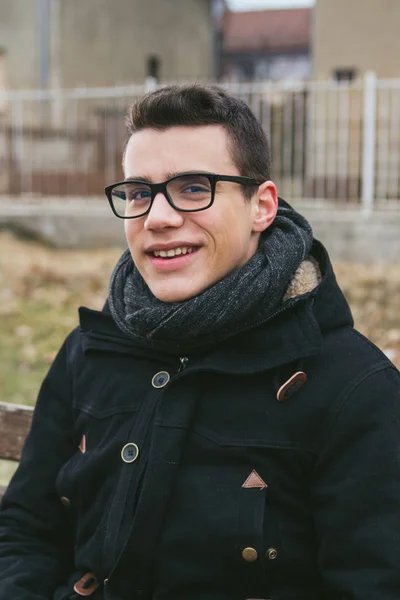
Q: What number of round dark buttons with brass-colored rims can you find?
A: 2